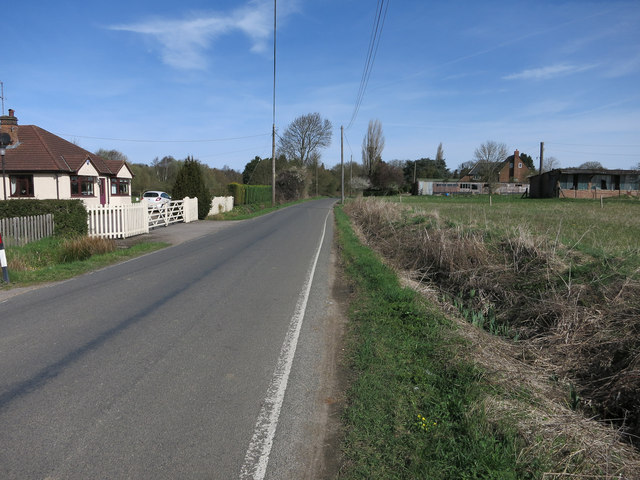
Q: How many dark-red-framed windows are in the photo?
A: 3